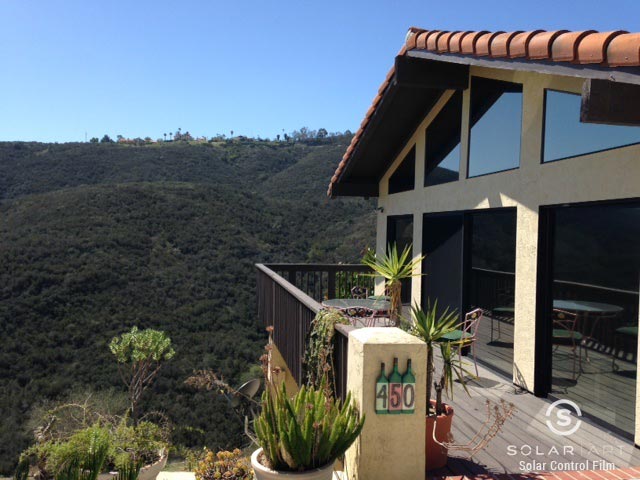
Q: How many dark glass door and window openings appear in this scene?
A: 7